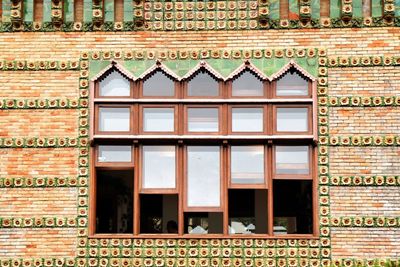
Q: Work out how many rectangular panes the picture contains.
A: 10